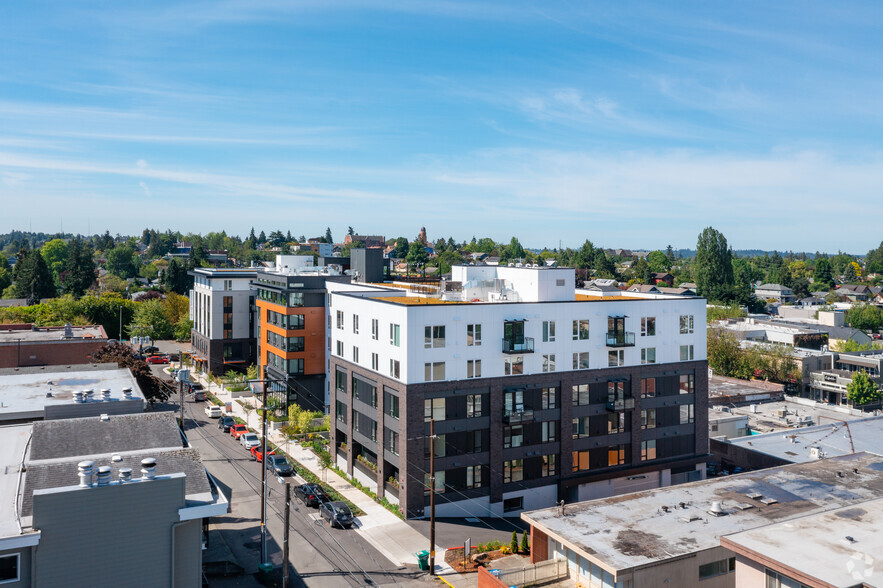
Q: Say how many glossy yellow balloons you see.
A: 0